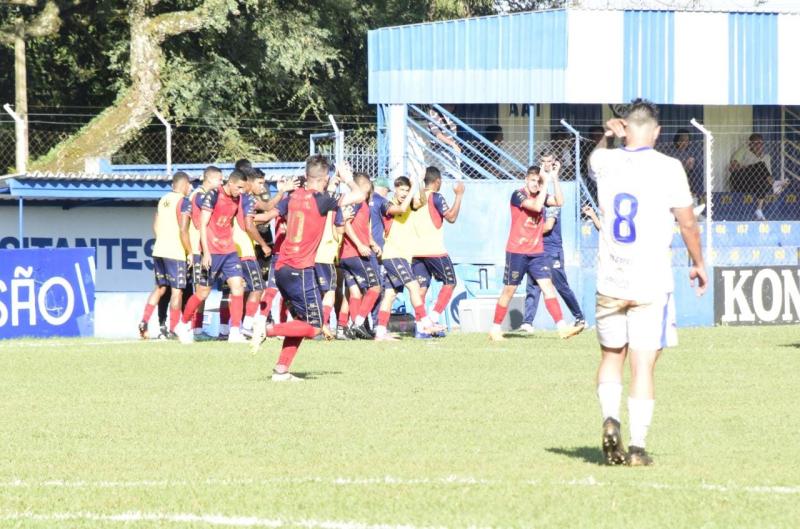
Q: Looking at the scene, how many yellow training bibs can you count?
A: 6